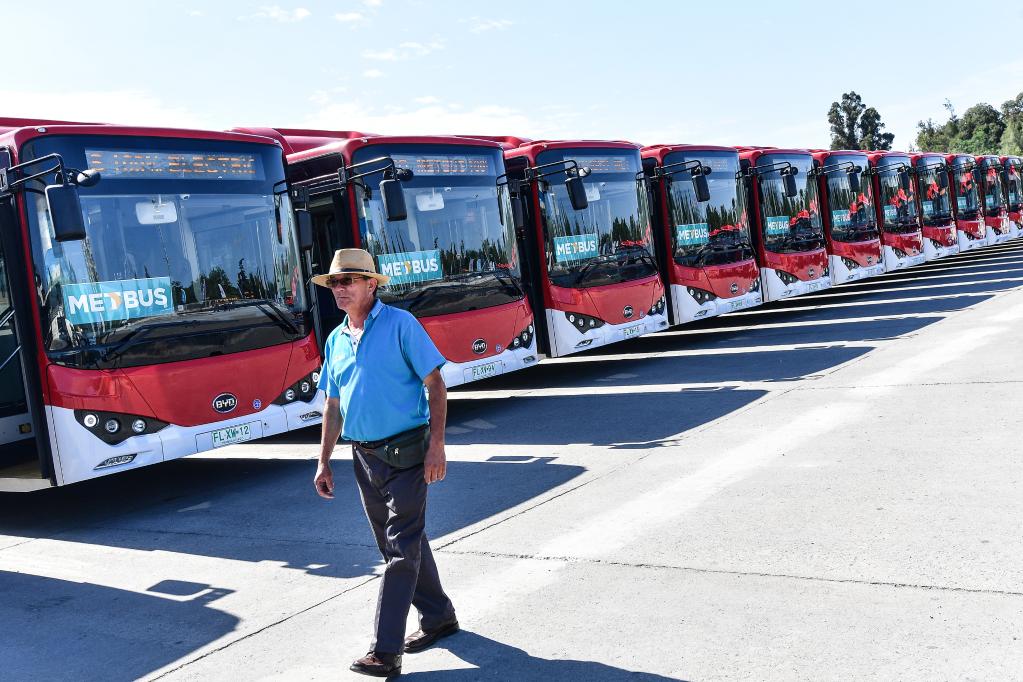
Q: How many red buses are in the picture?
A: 11